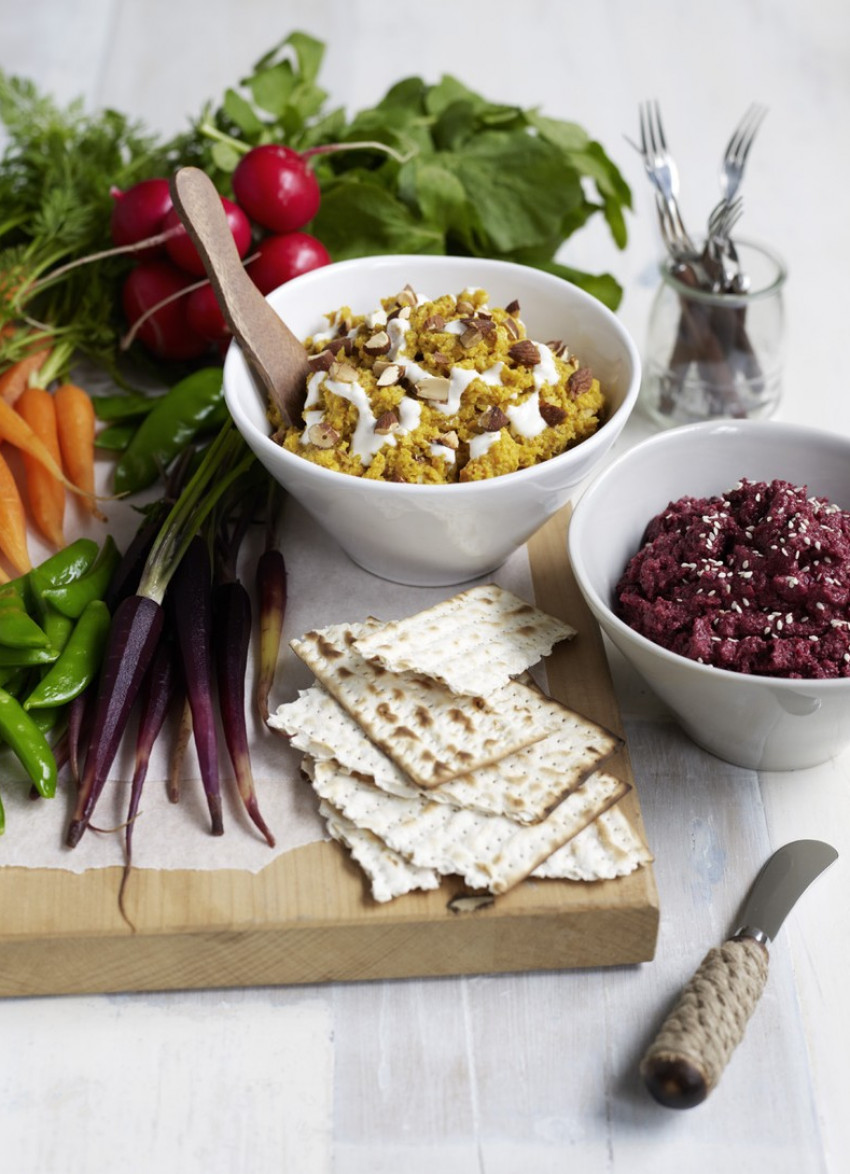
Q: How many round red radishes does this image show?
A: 6